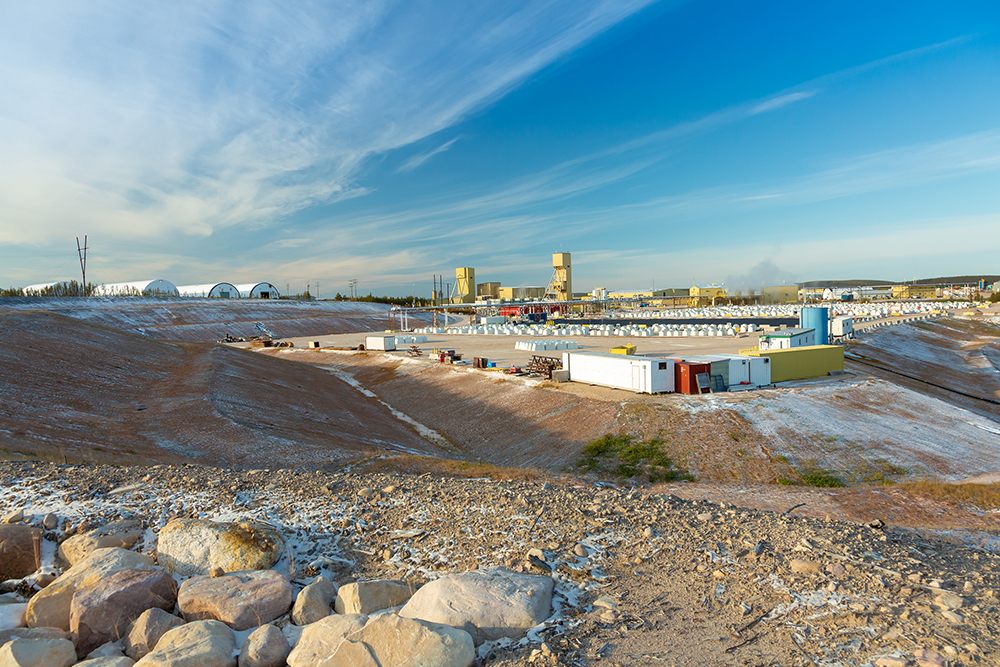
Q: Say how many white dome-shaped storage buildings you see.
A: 4